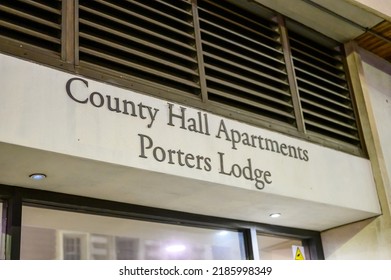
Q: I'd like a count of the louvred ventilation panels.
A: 4